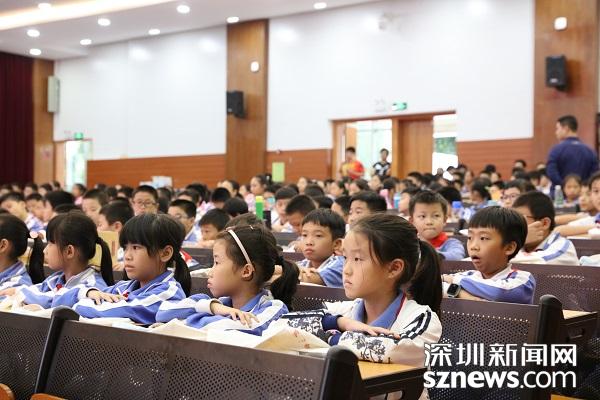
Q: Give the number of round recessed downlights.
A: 9